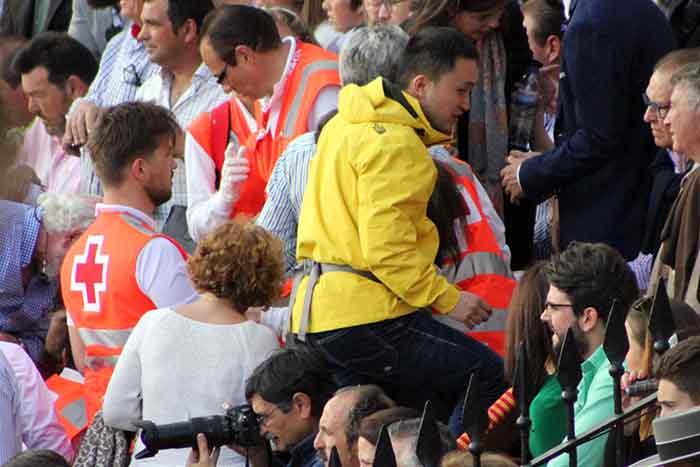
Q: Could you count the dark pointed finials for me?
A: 8